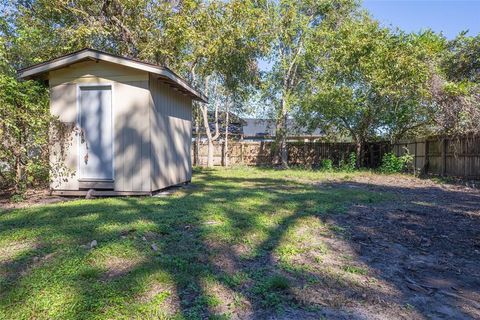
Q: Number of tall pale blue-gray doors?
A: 1